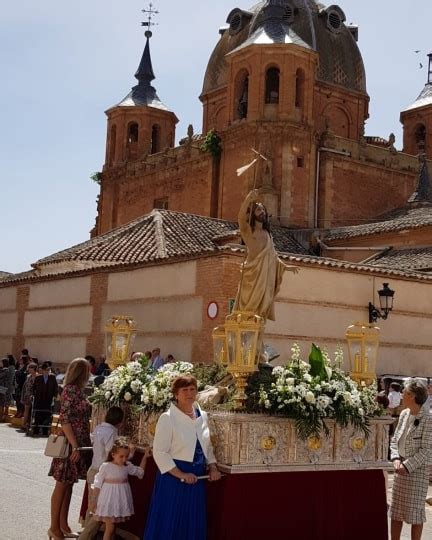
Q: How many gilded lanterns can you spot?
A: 4